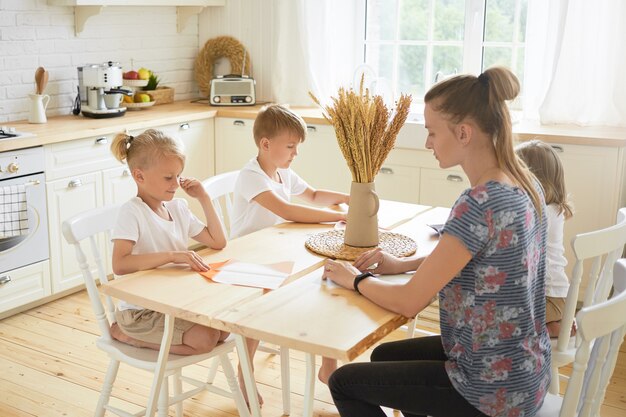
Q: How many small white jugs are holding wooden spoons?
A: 1